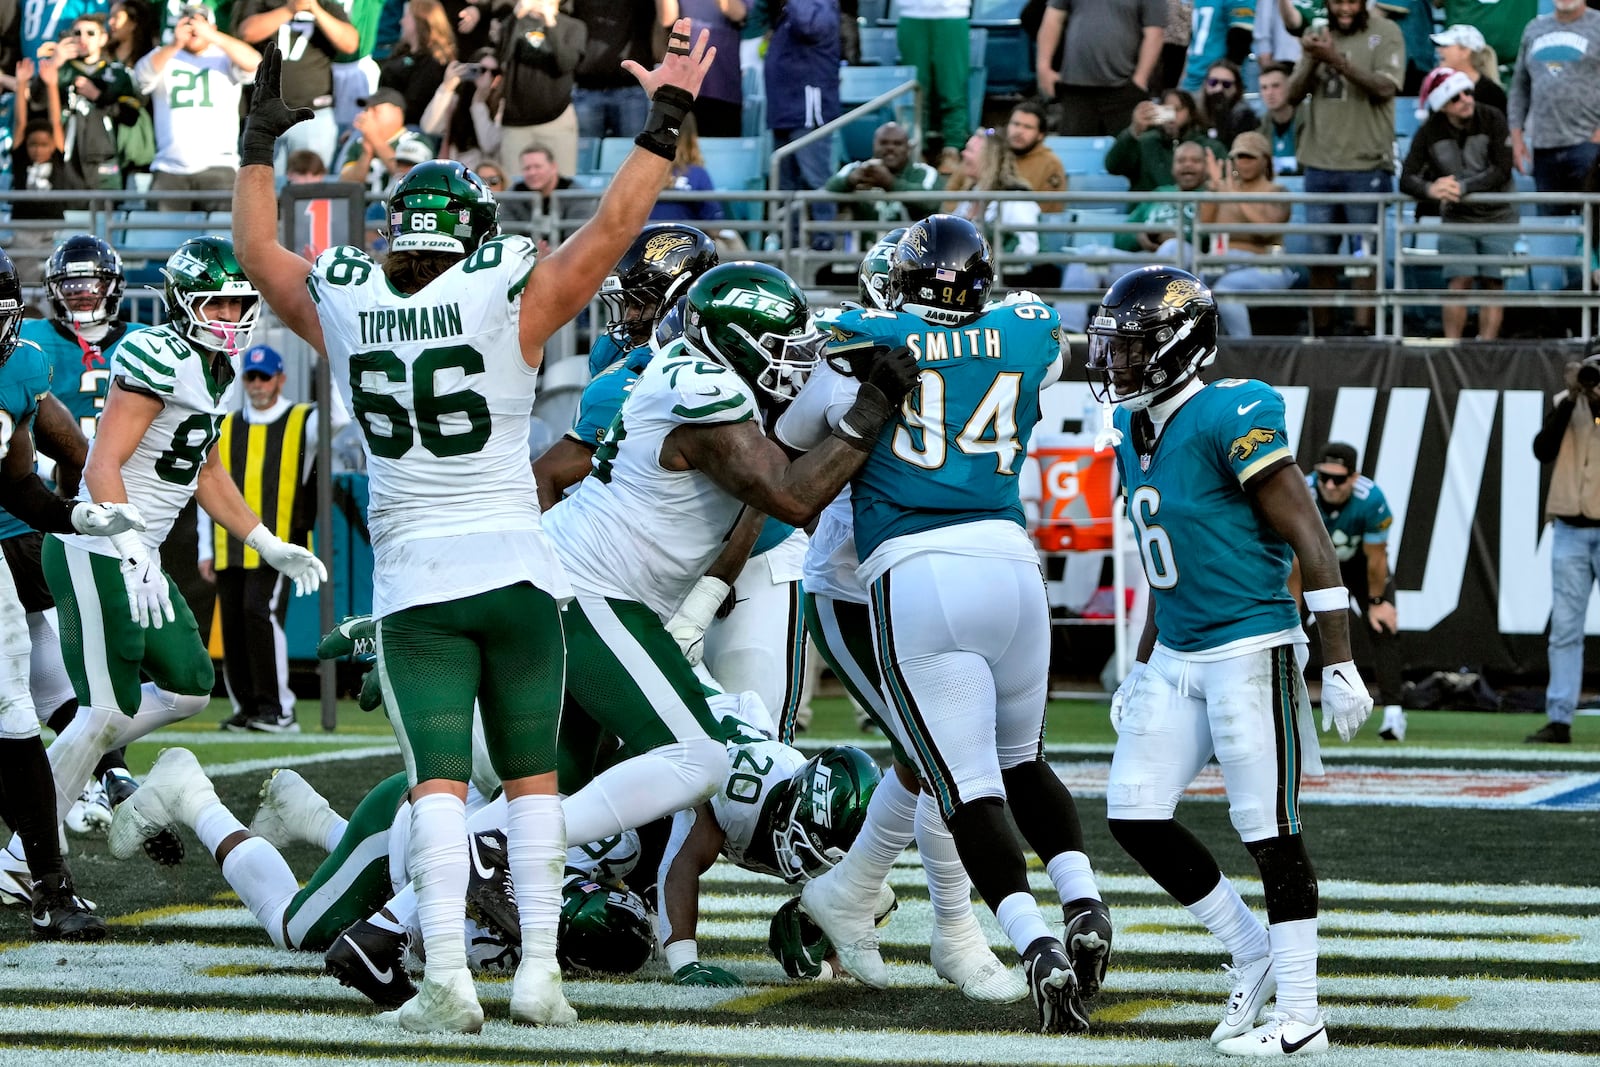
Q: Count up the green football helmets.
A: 6